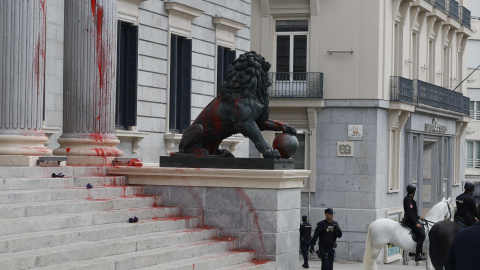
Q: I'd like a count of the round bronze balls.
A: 1